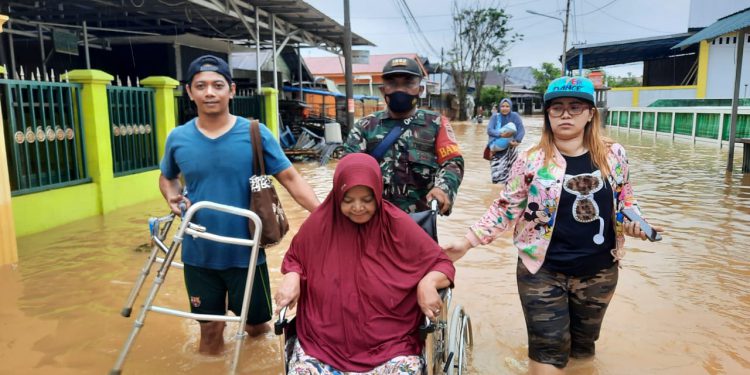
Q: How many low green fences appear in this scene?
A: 1